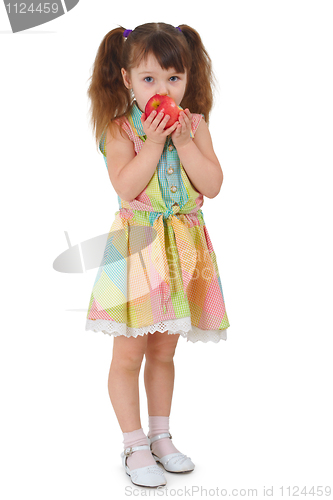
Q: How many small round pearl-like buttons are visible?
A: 3